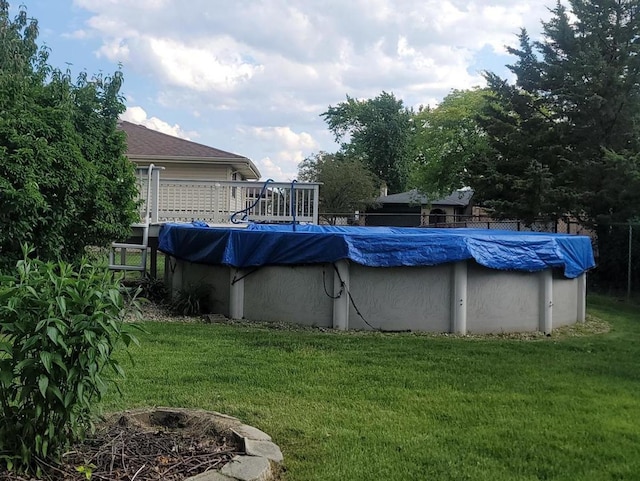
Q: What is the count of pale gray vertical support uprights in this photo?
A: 6